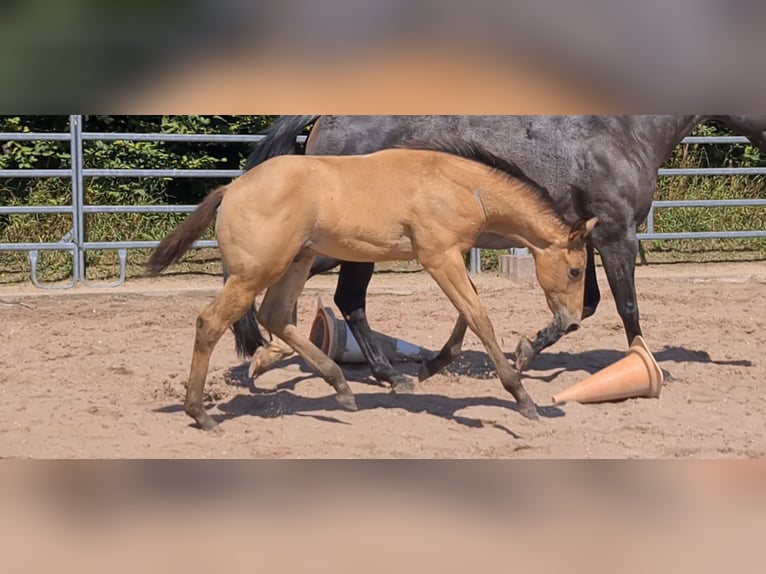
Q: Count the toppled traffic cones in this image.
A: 2